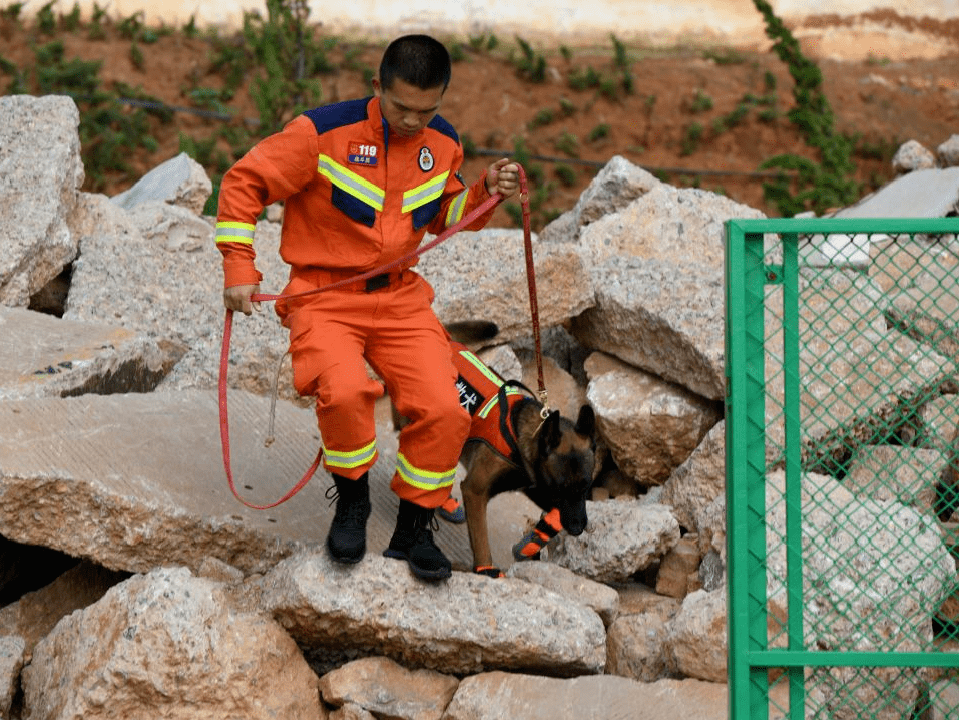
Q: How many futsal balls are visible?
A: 0